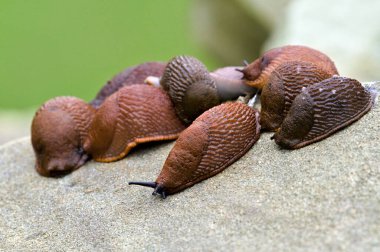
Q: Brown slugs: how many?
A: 8